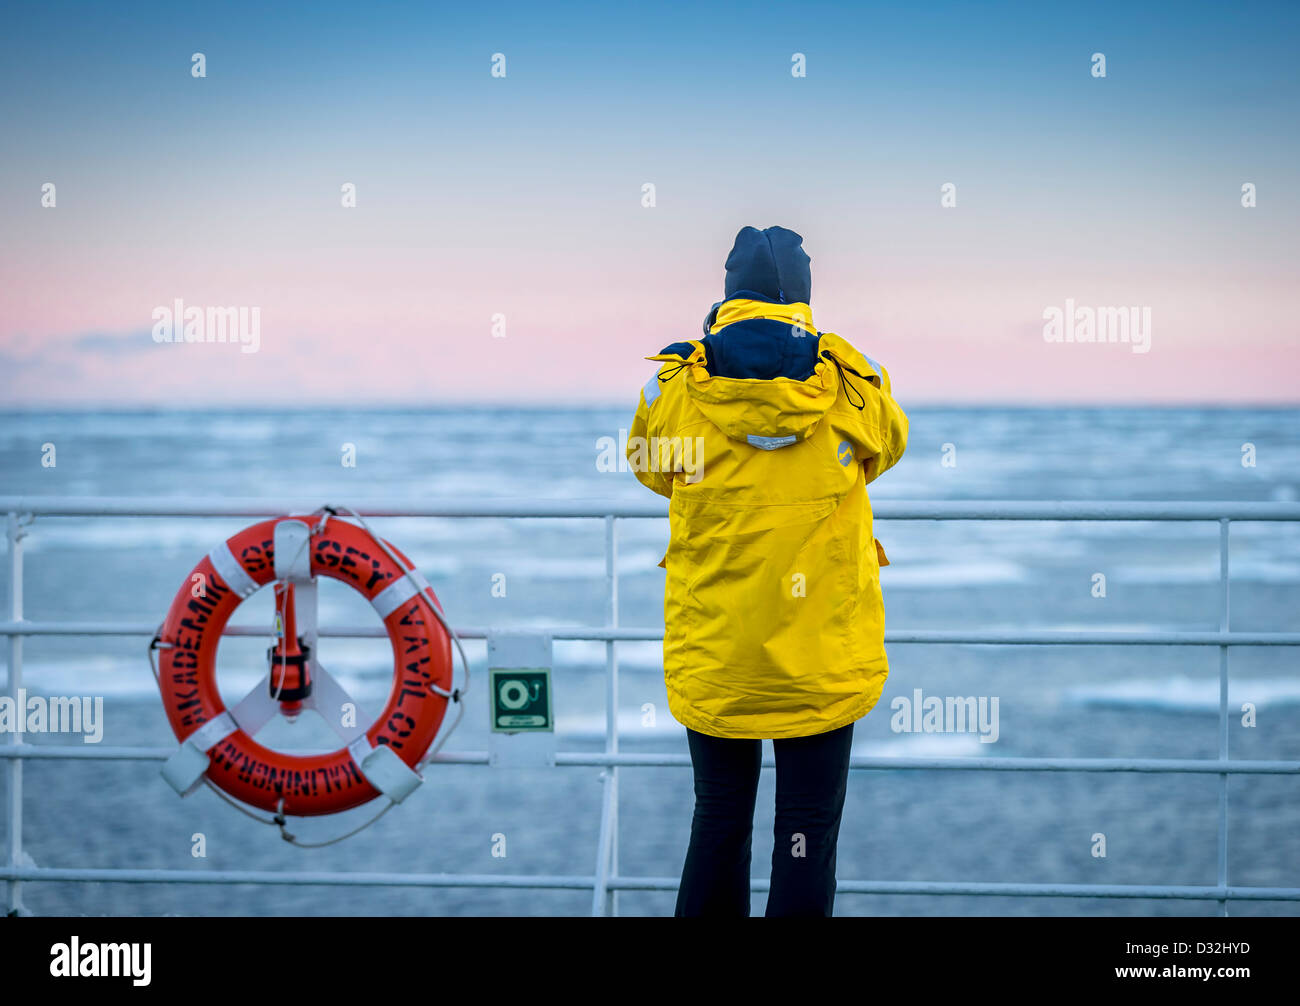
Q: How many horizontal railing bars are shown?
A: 4